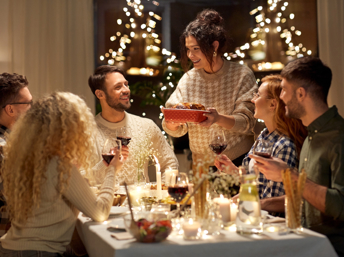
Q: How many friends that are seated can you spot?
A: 5